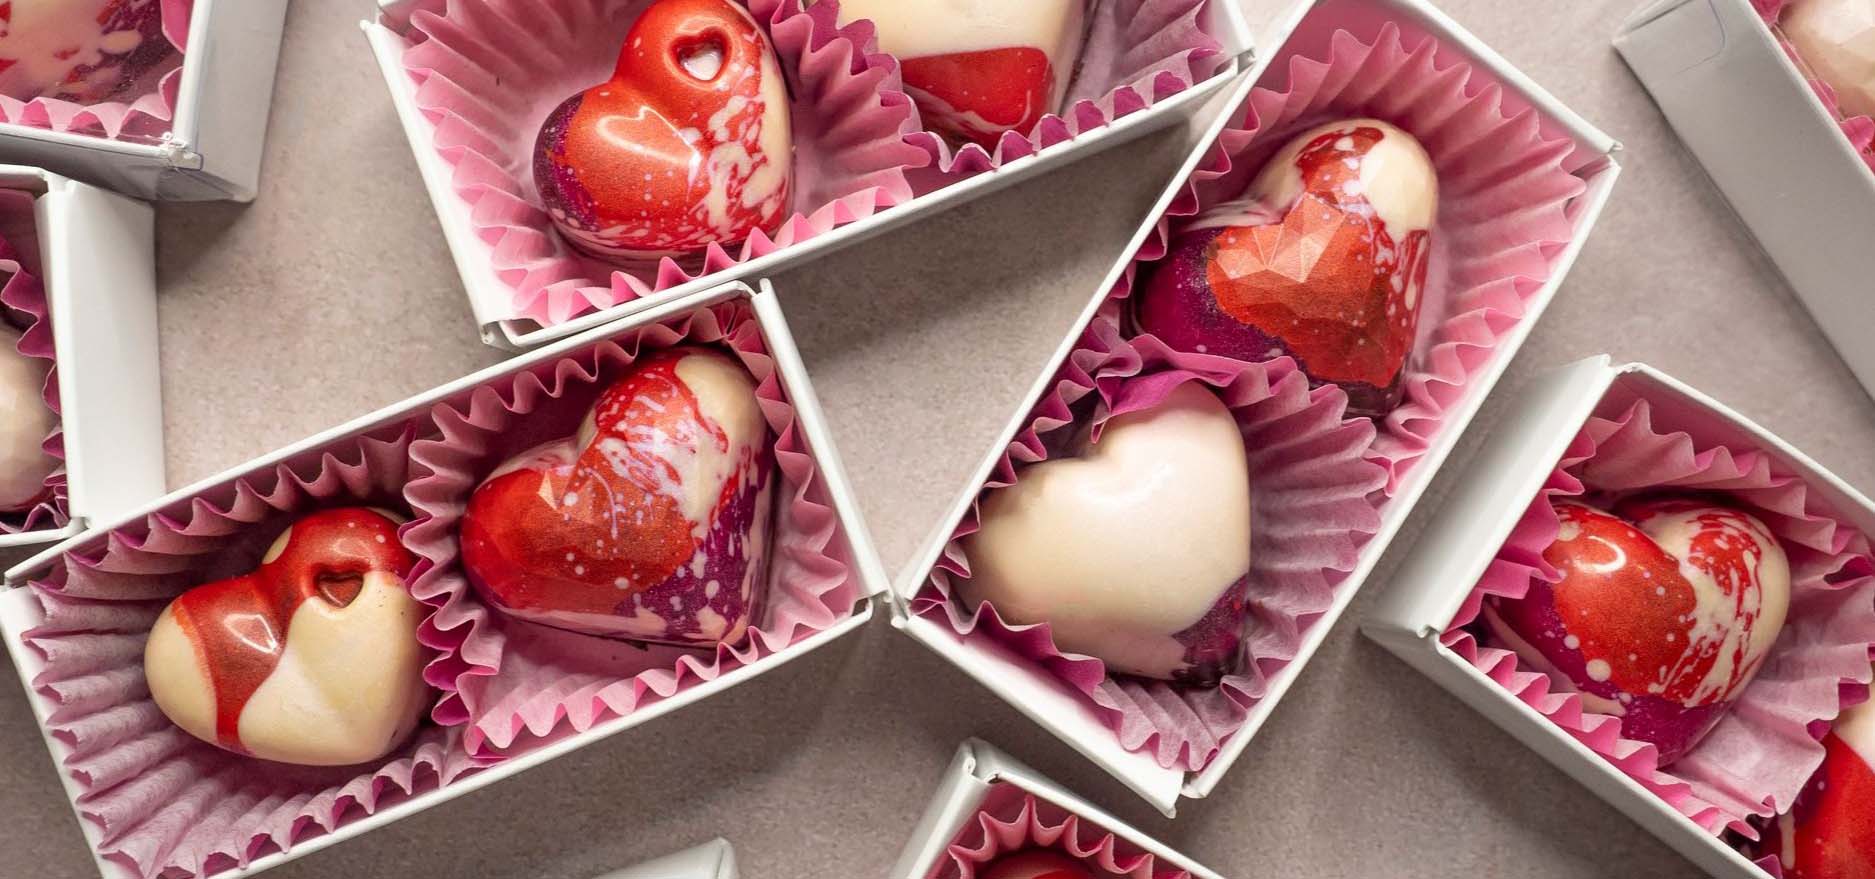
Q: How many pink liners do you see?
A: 12